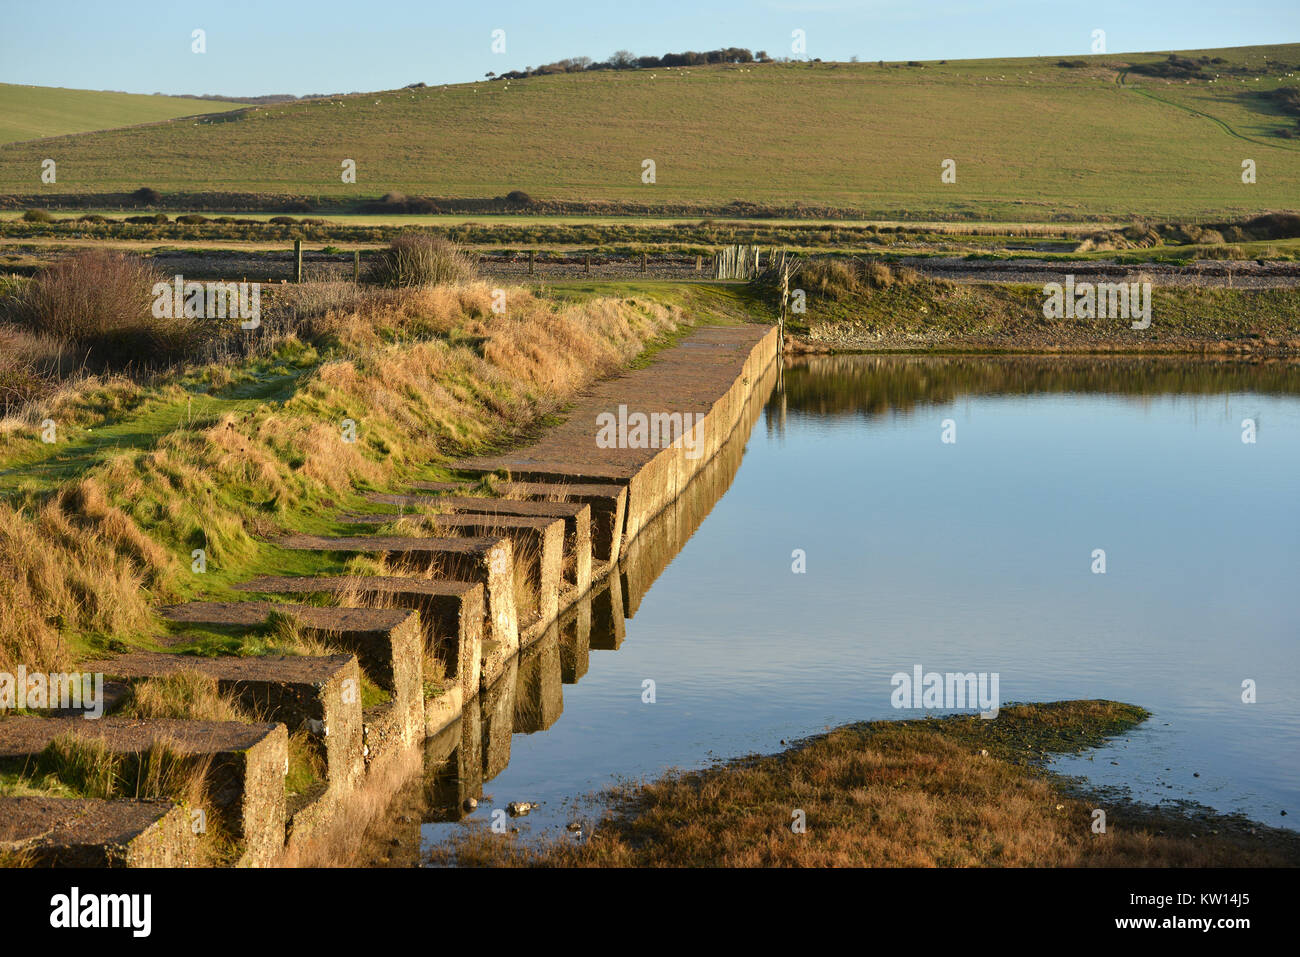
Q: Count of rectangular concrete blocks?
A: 9